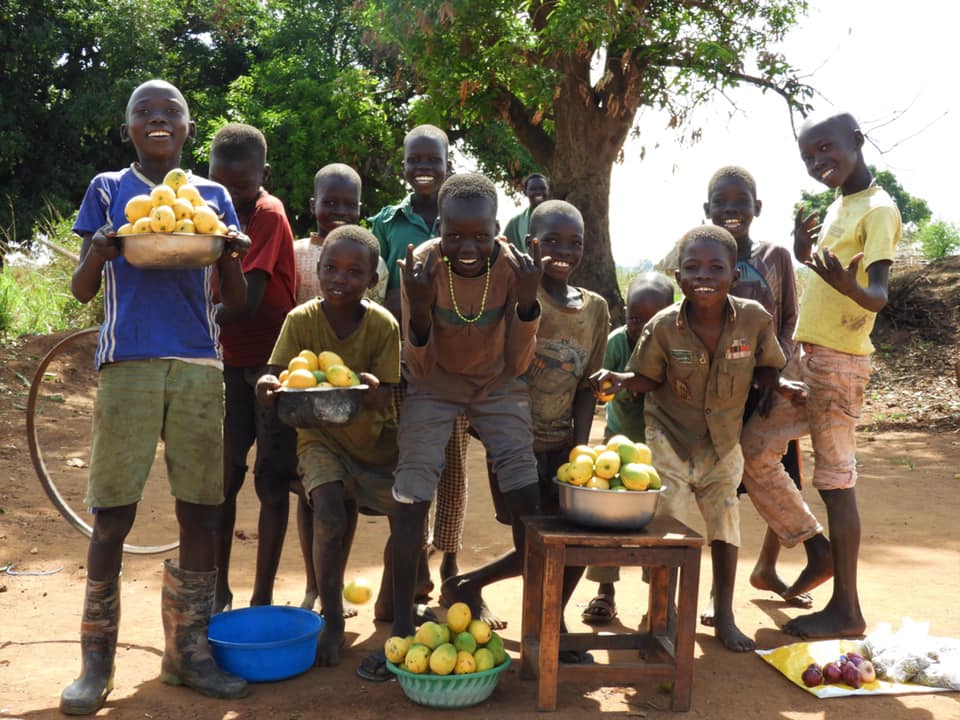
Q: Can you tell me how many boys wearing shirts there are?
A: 12